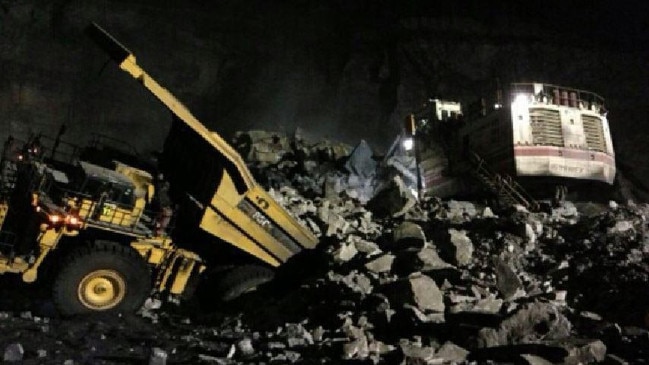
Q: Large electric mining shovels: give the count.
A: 1